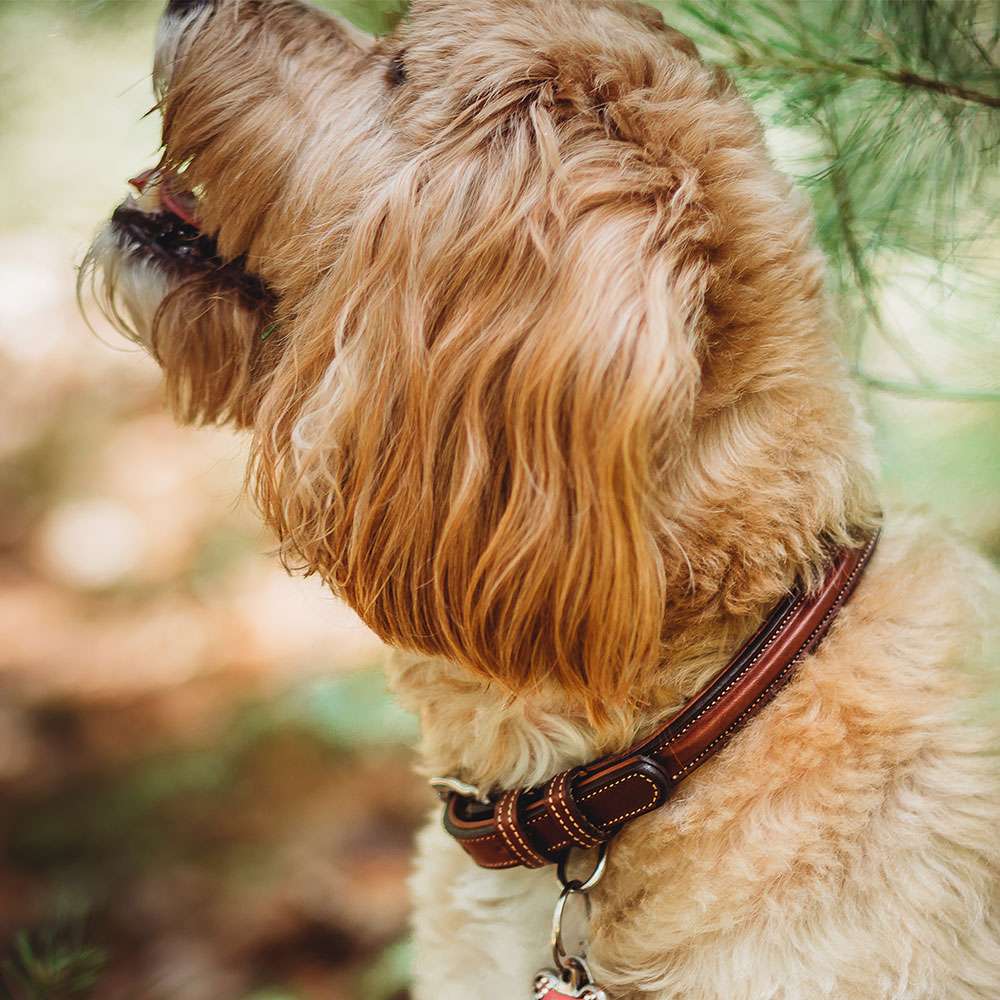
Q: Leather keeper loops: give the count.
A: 2